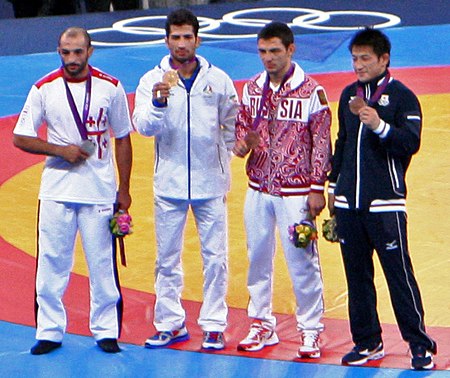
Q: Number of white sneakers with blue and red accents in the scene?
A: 2